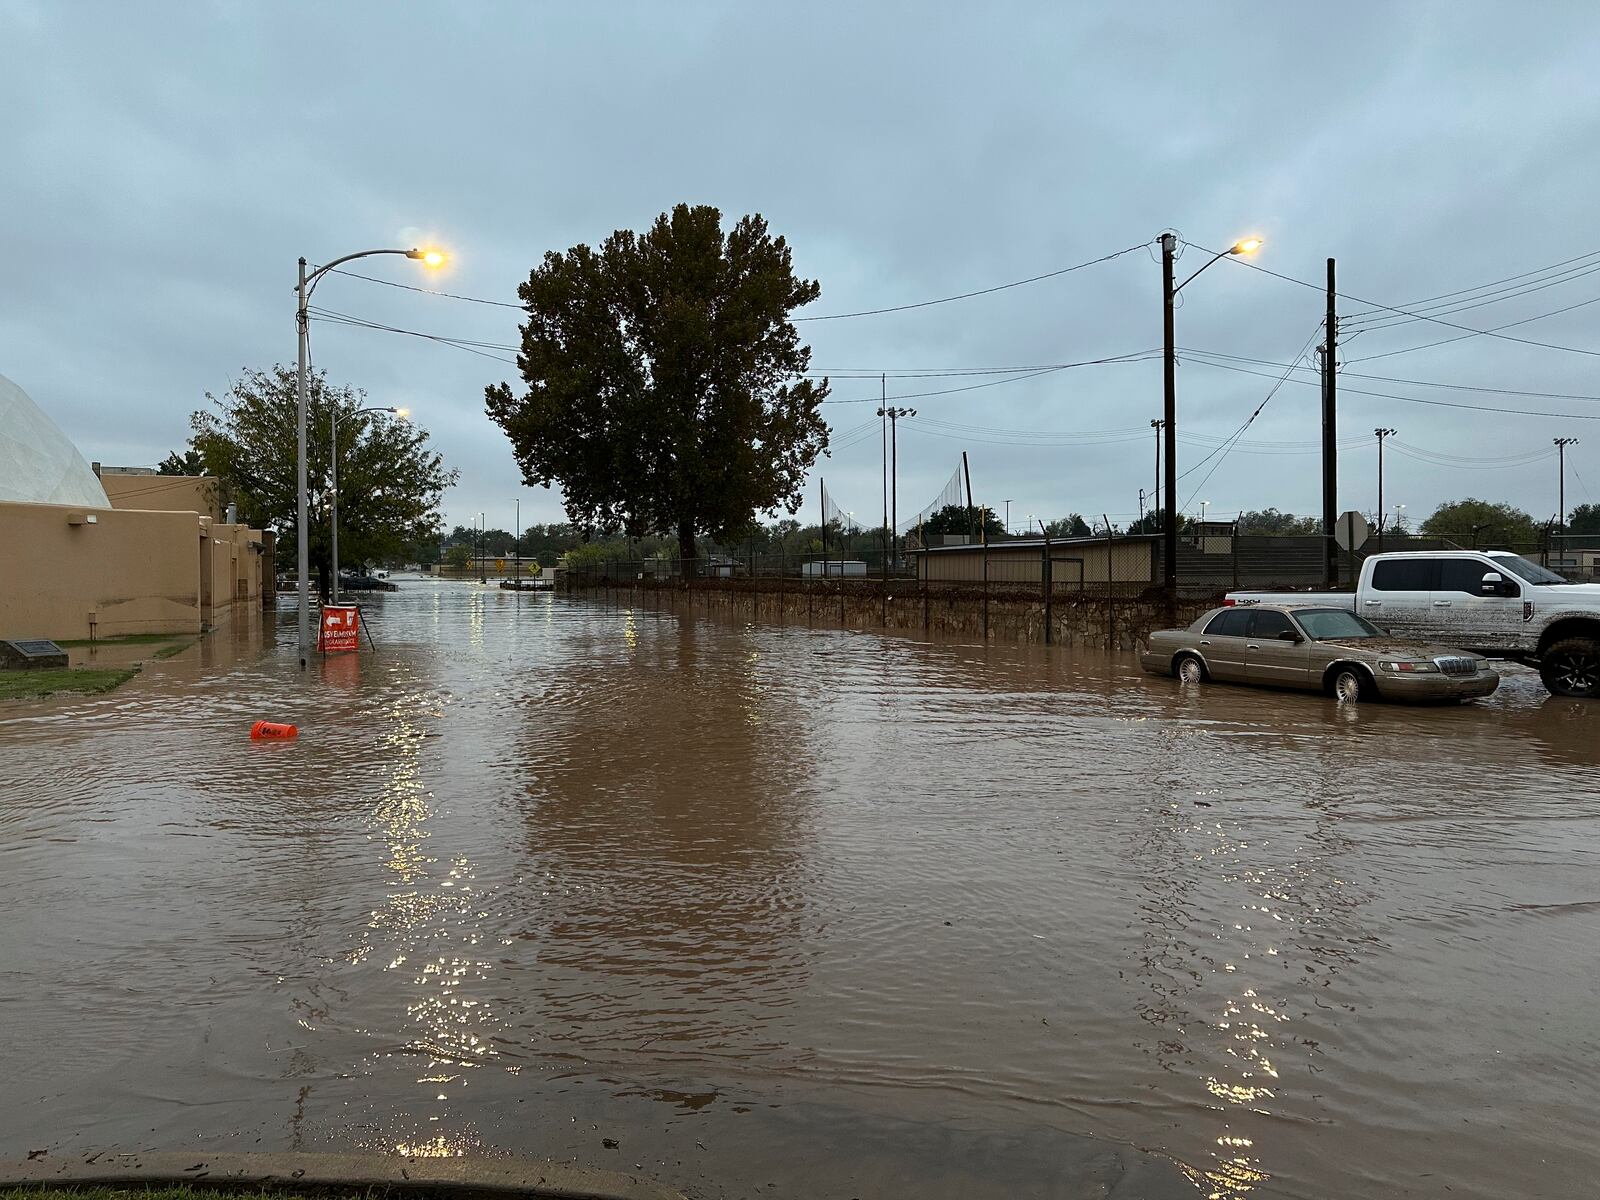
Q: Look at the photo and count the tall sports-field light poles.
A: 4